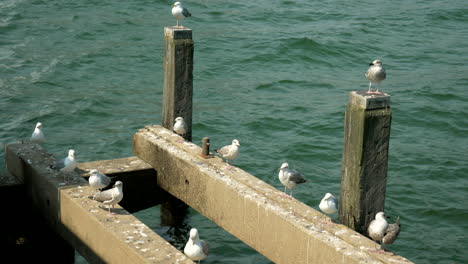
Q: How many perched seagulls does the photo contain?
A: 13